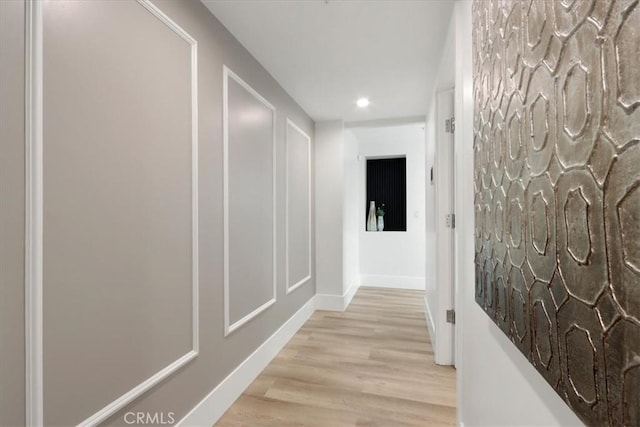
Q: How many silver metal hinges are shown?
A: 3